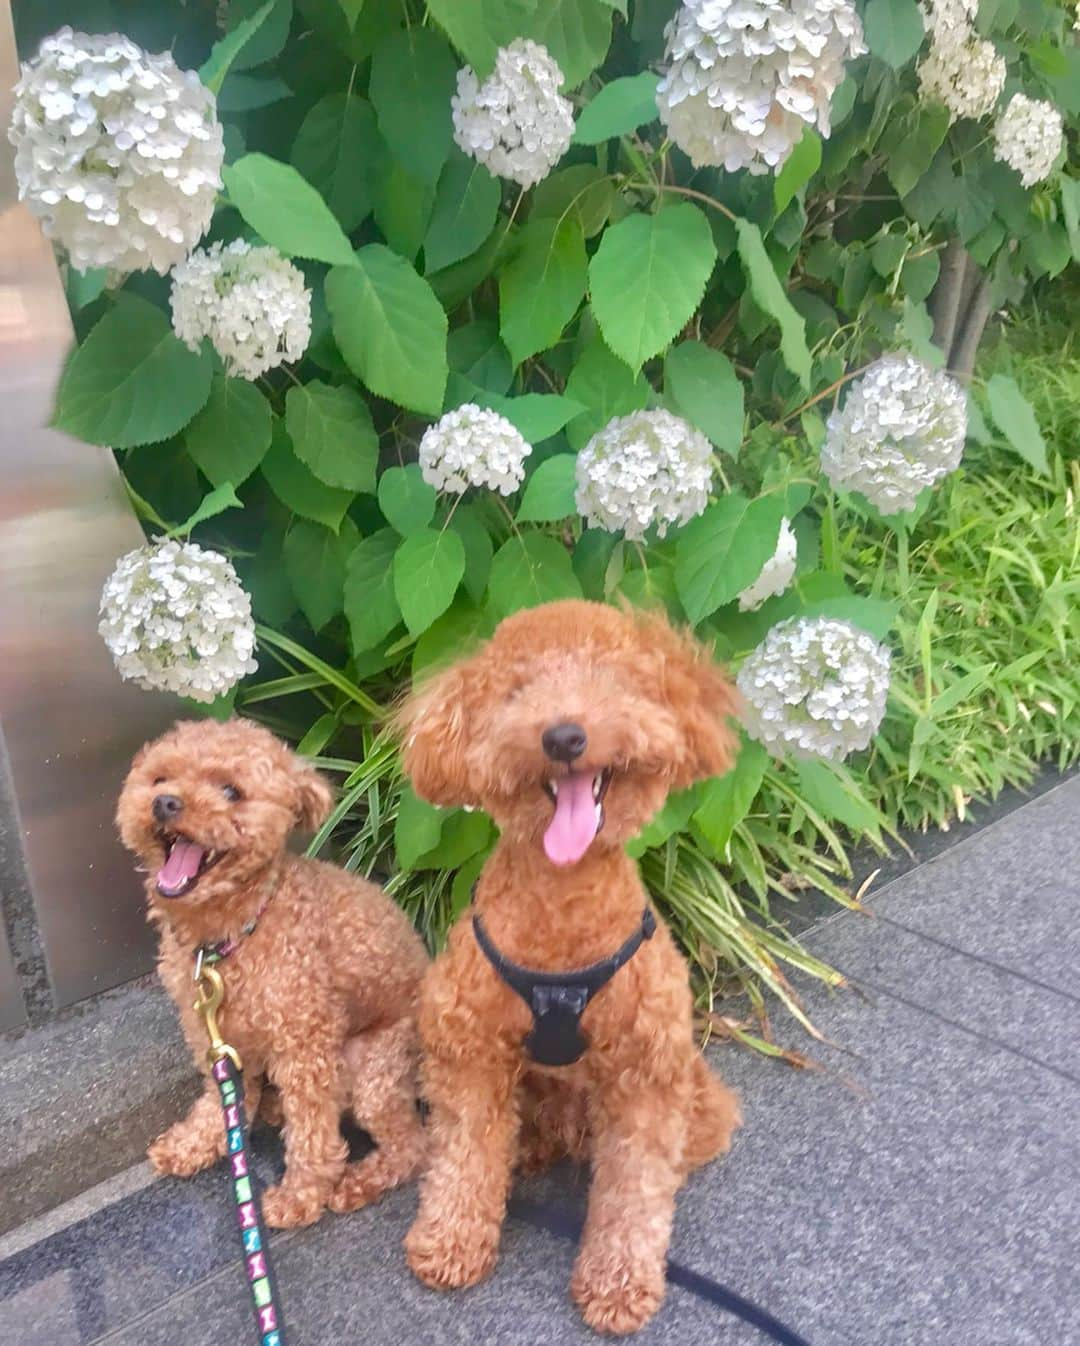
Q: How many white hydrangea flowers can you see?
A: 12